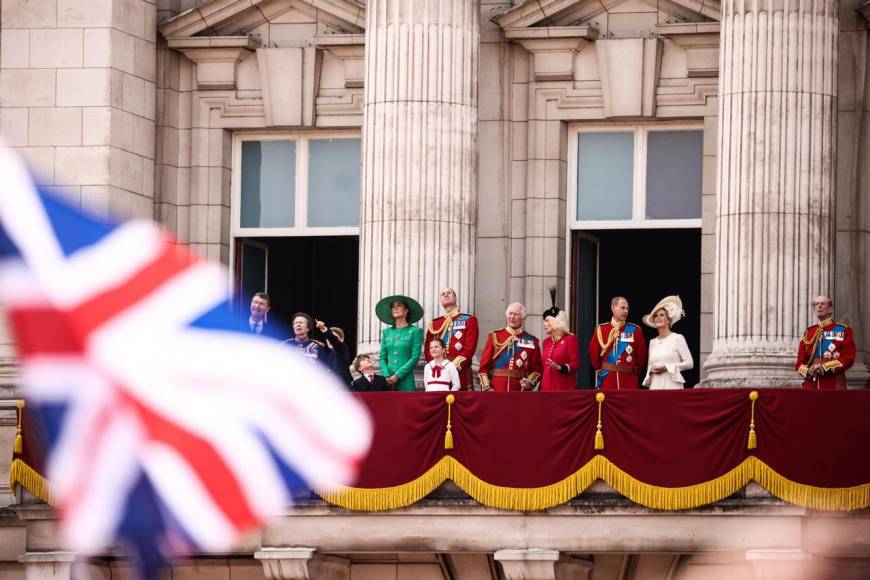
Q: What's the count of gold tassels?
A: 4